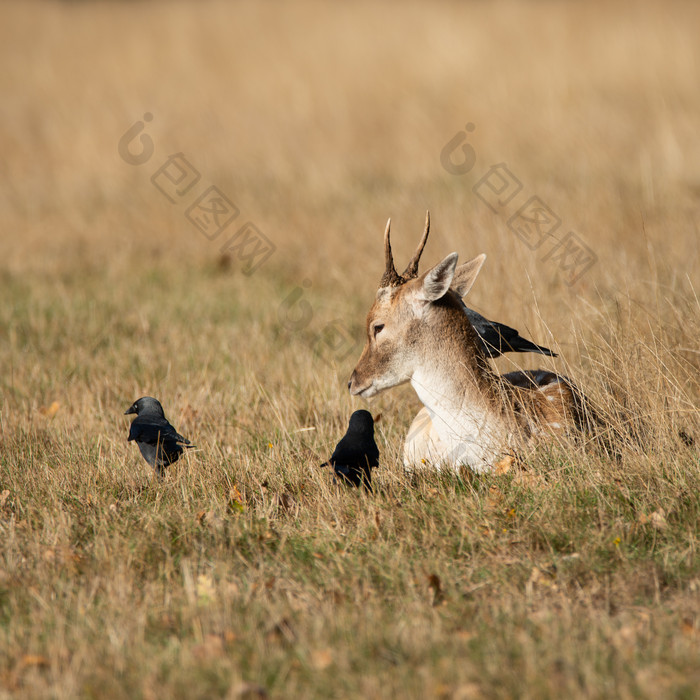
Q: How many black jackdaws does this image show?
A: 3